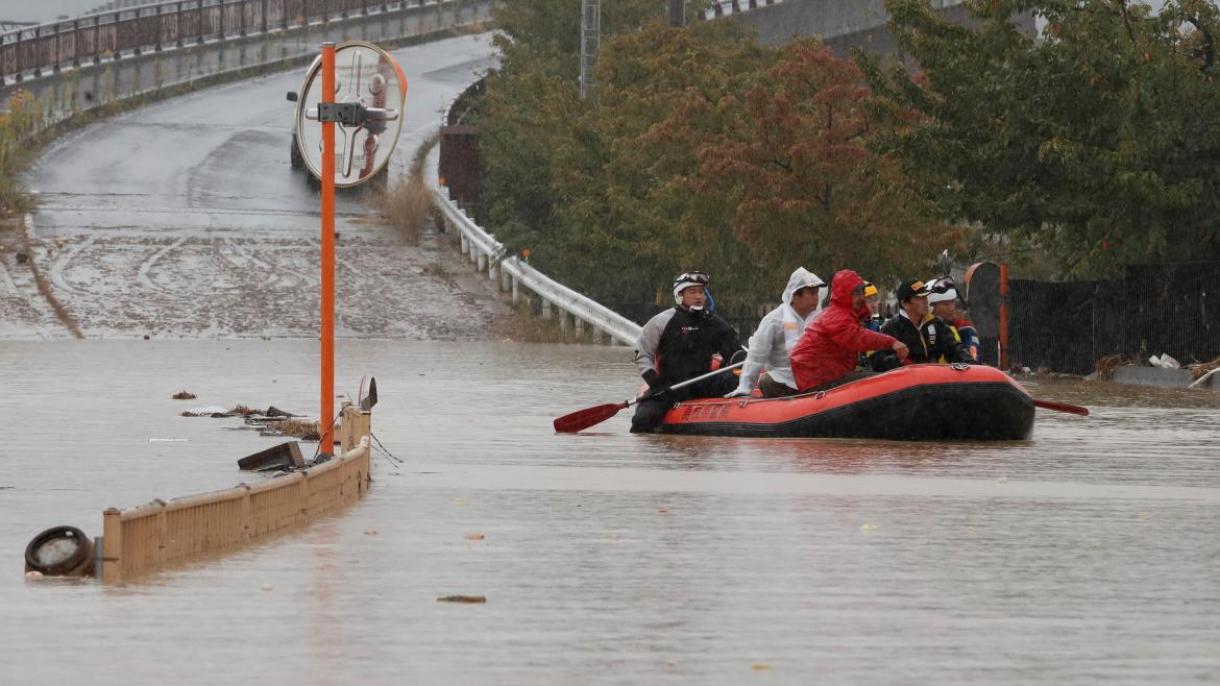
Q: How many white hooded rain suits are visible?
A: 1